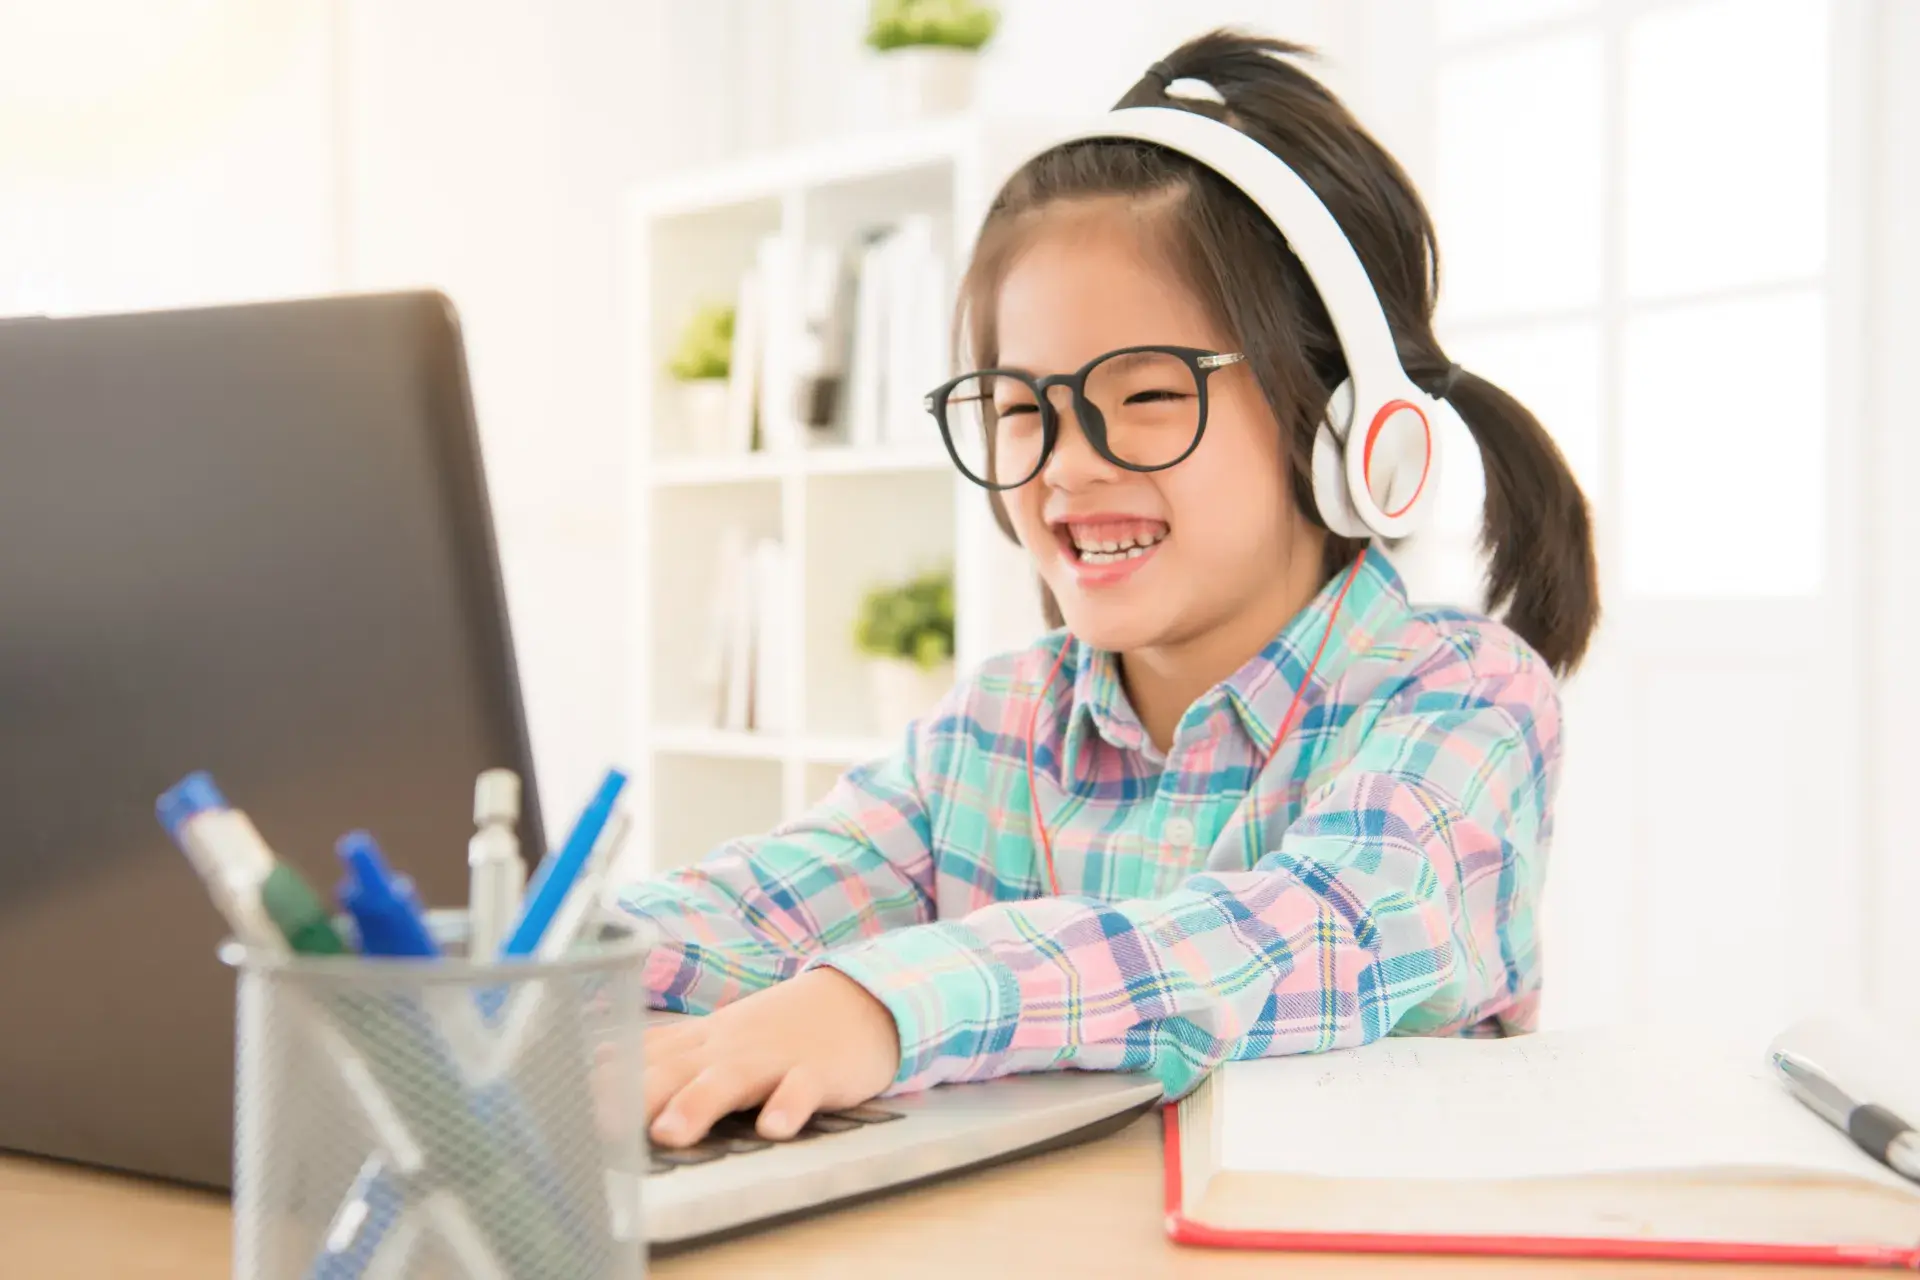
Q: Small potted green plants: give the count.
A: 3